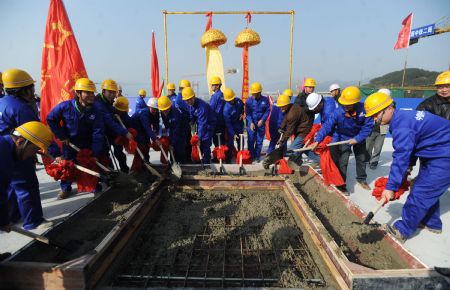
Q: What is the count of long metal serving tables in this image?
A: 0